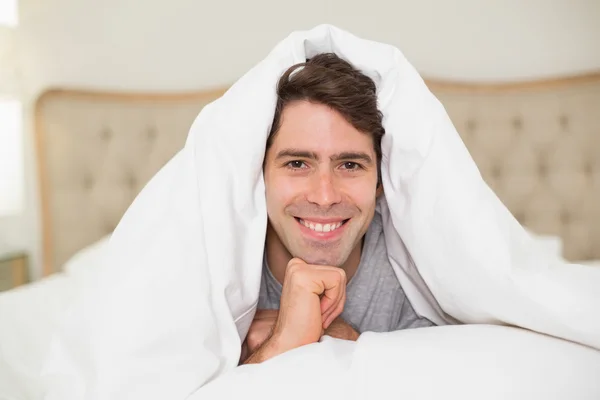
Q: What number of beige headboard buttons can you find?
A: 13